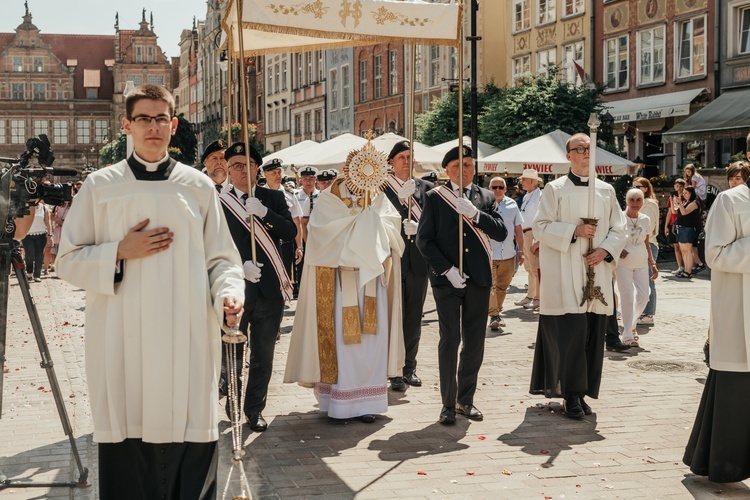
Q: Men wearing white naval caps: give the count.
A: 5